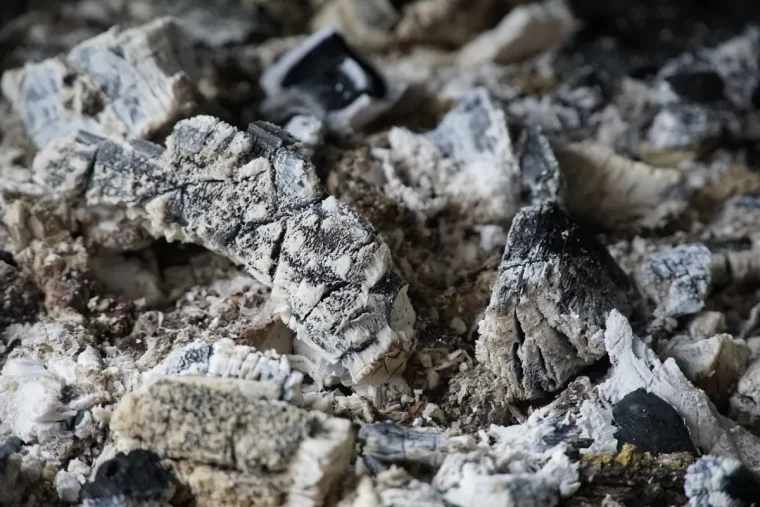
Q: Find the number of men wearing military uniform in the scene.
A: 0